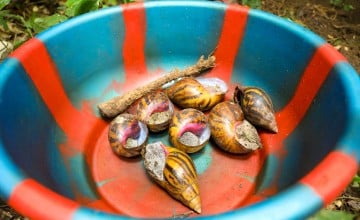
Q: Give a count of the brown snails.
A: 7